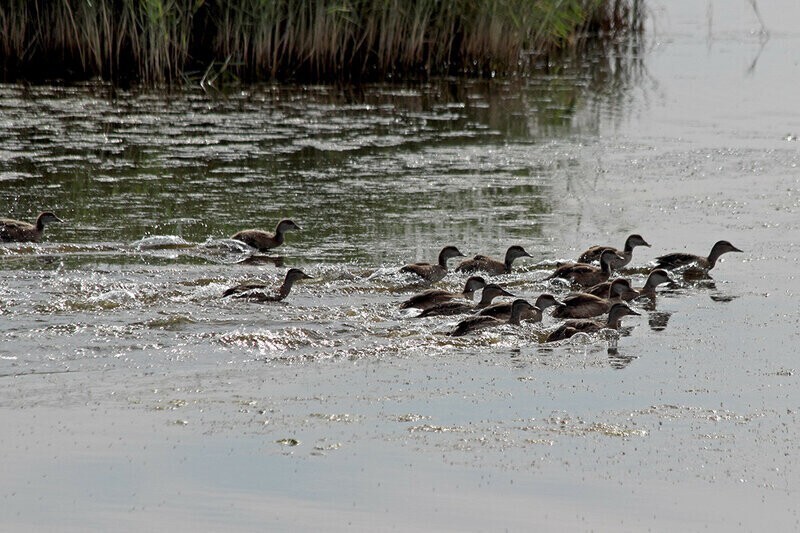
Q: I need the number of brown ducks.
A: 15